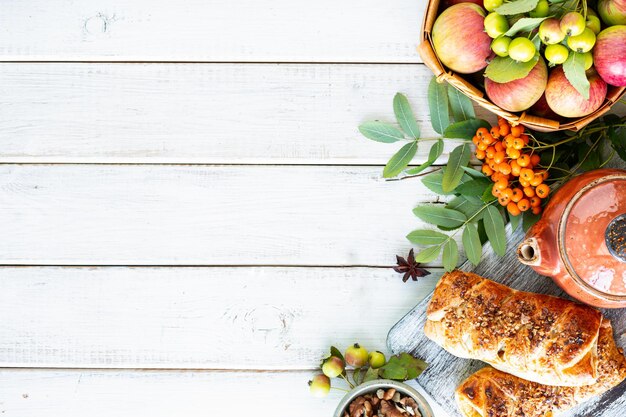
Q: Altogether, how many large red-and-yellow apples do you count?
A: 5